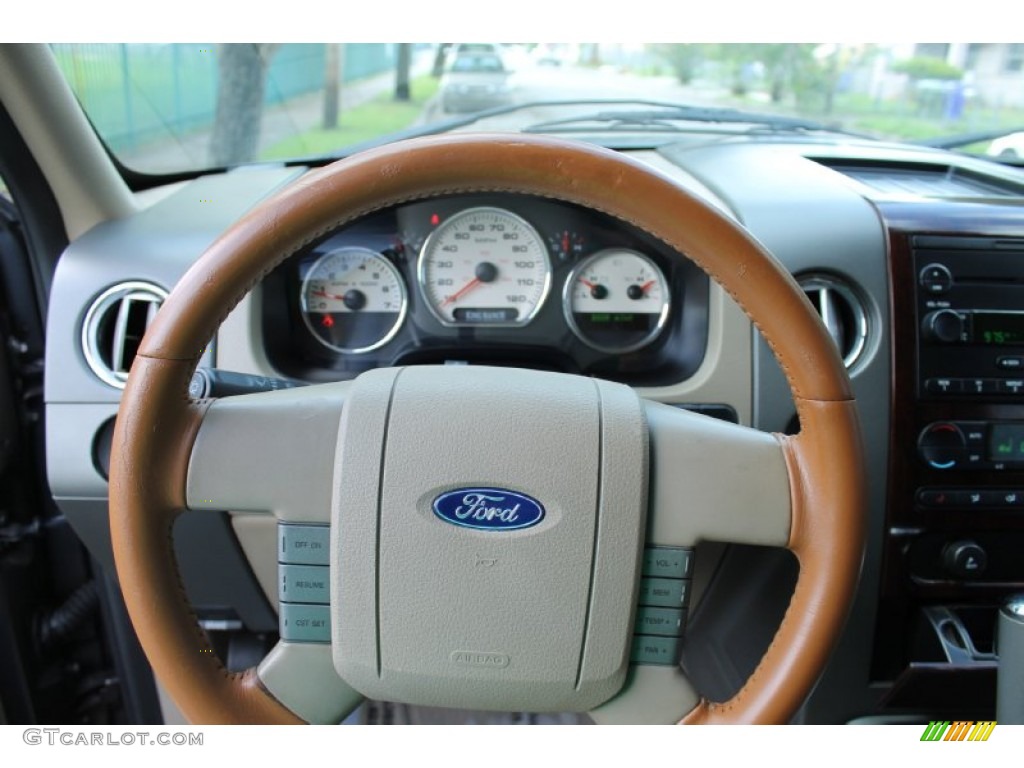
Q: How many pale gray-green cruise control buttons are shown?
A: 3